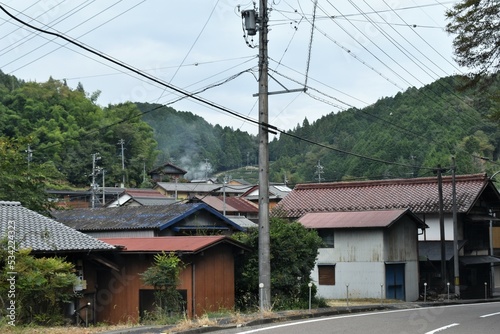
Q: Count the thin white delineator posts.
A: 7